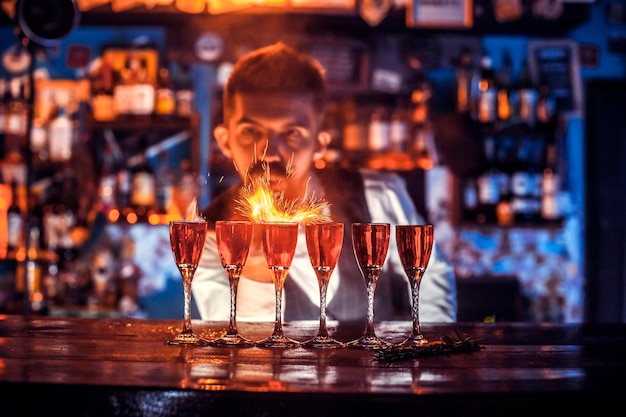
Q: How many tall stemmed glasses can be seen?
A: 6